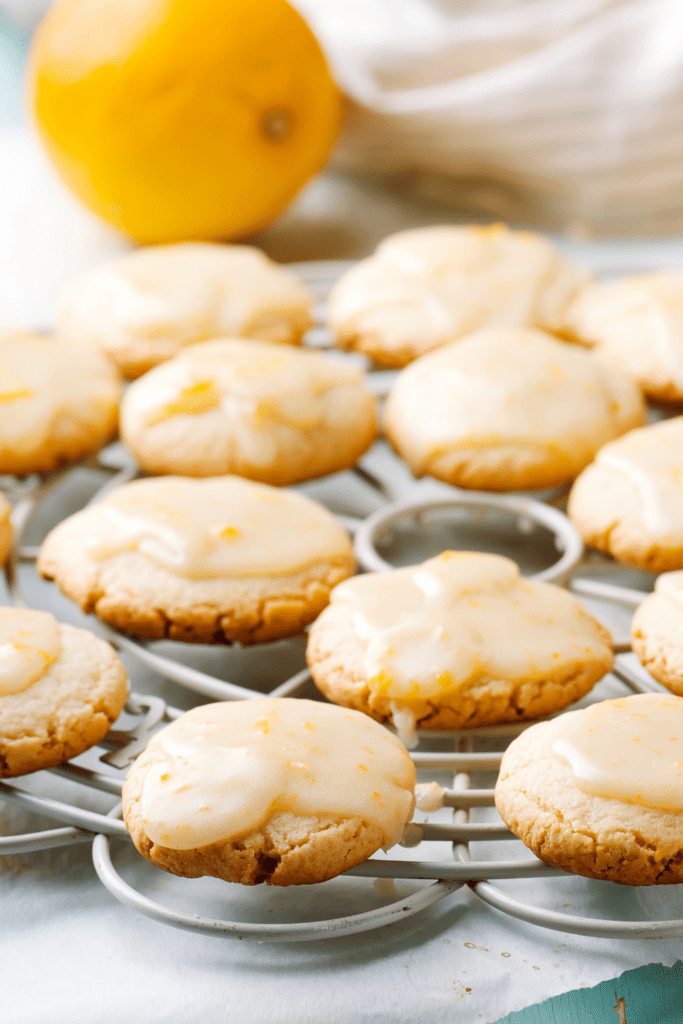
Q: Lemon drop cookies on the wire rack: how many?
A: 14